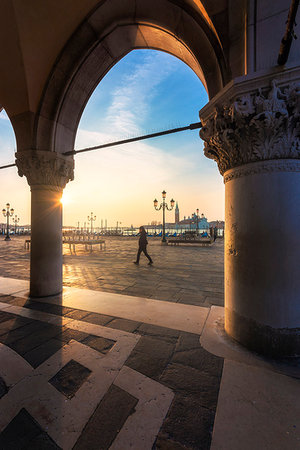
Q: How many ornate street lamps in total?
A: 5